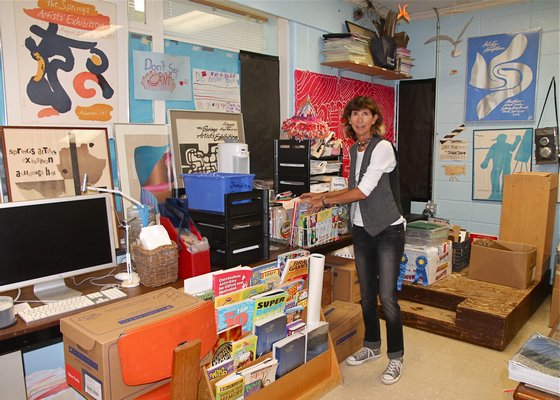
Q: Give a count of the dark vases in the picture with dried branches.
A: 1